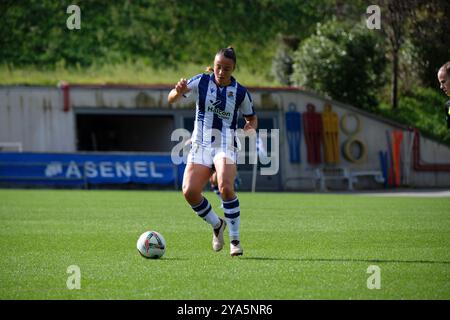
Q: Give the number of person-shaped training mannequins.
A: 3